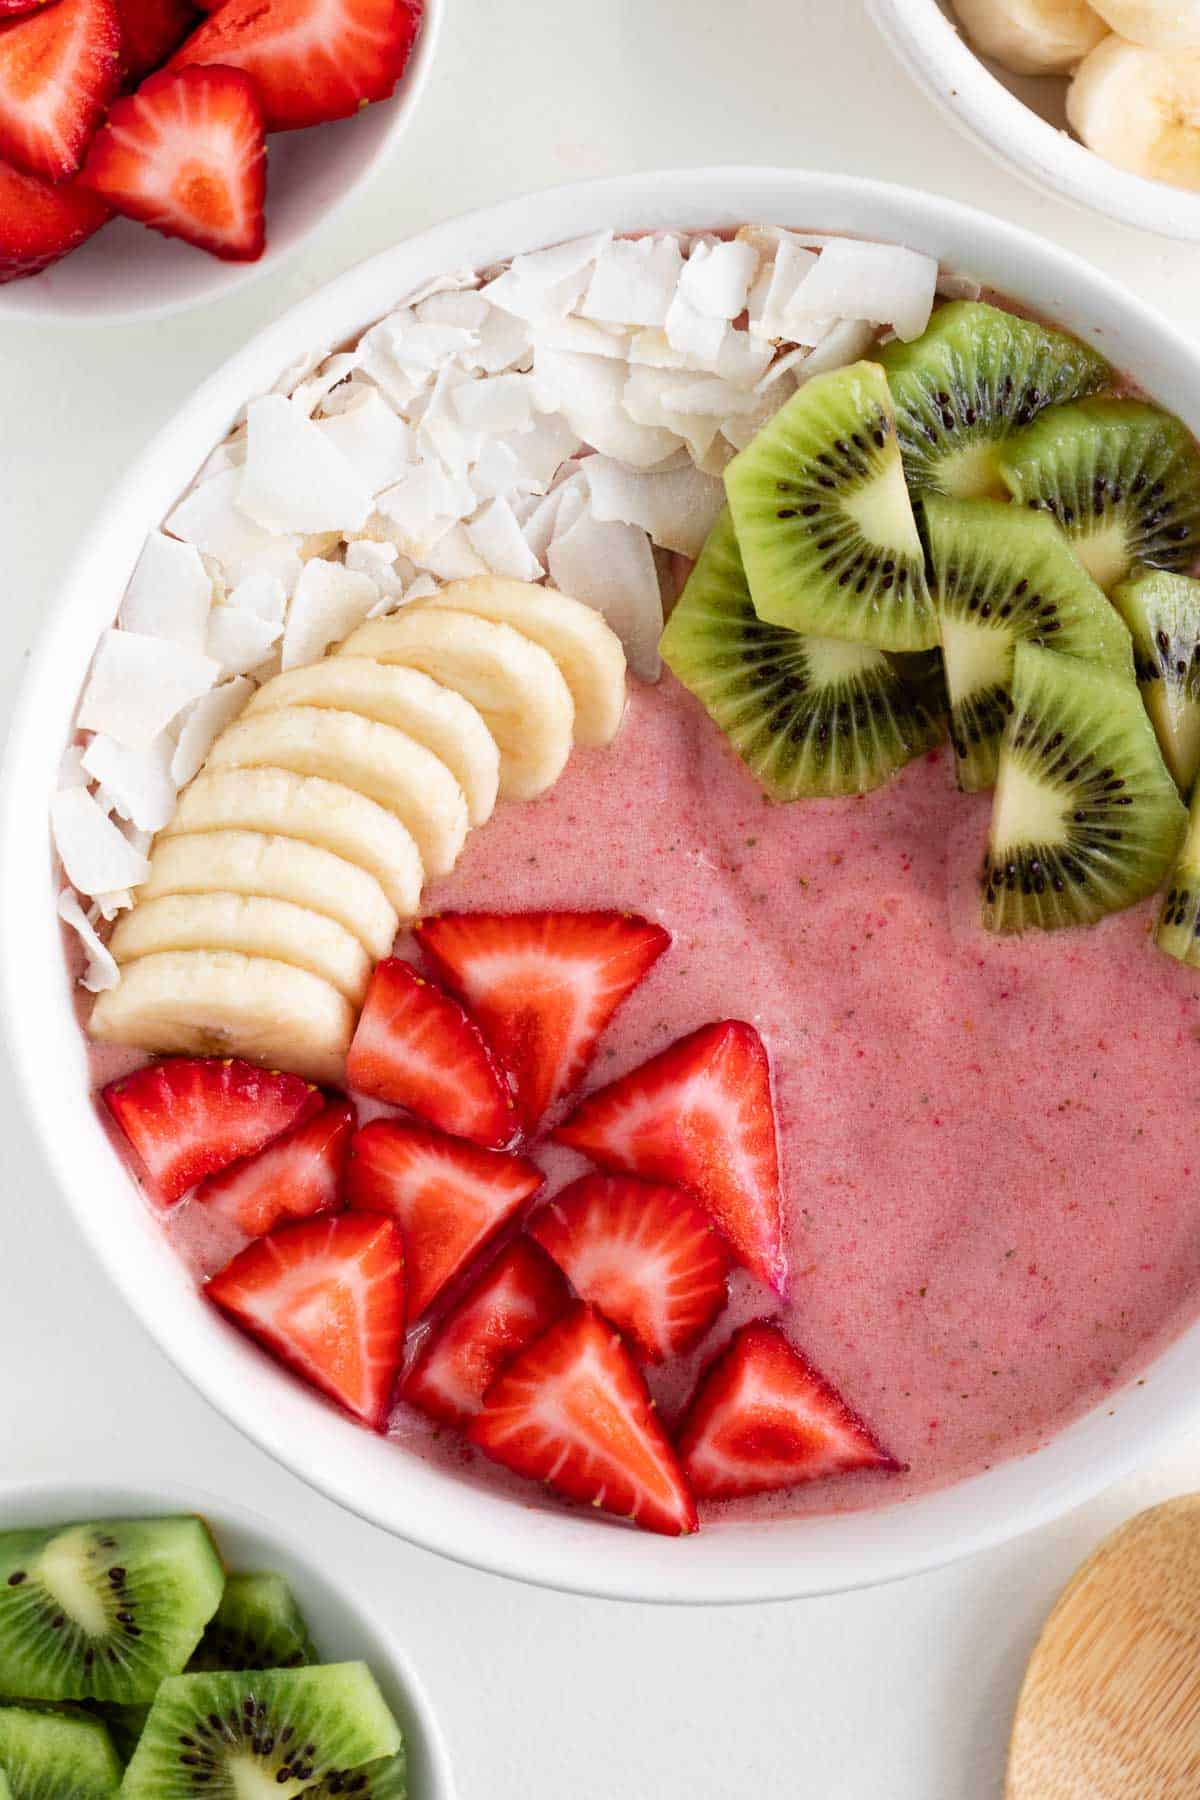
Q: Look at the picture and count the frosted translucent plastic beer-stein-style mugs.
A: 0